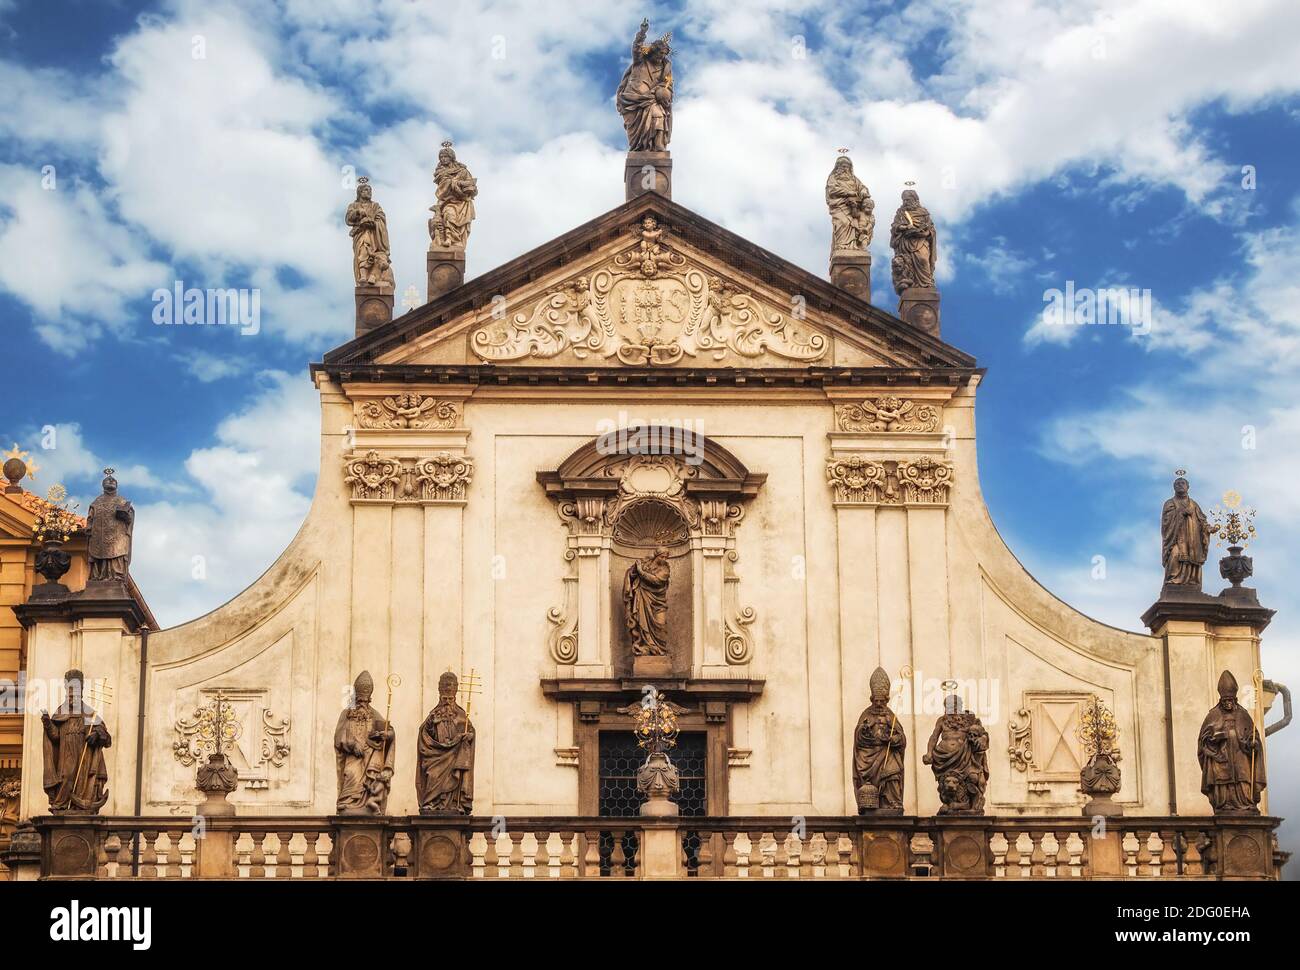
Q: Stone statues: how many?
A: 14